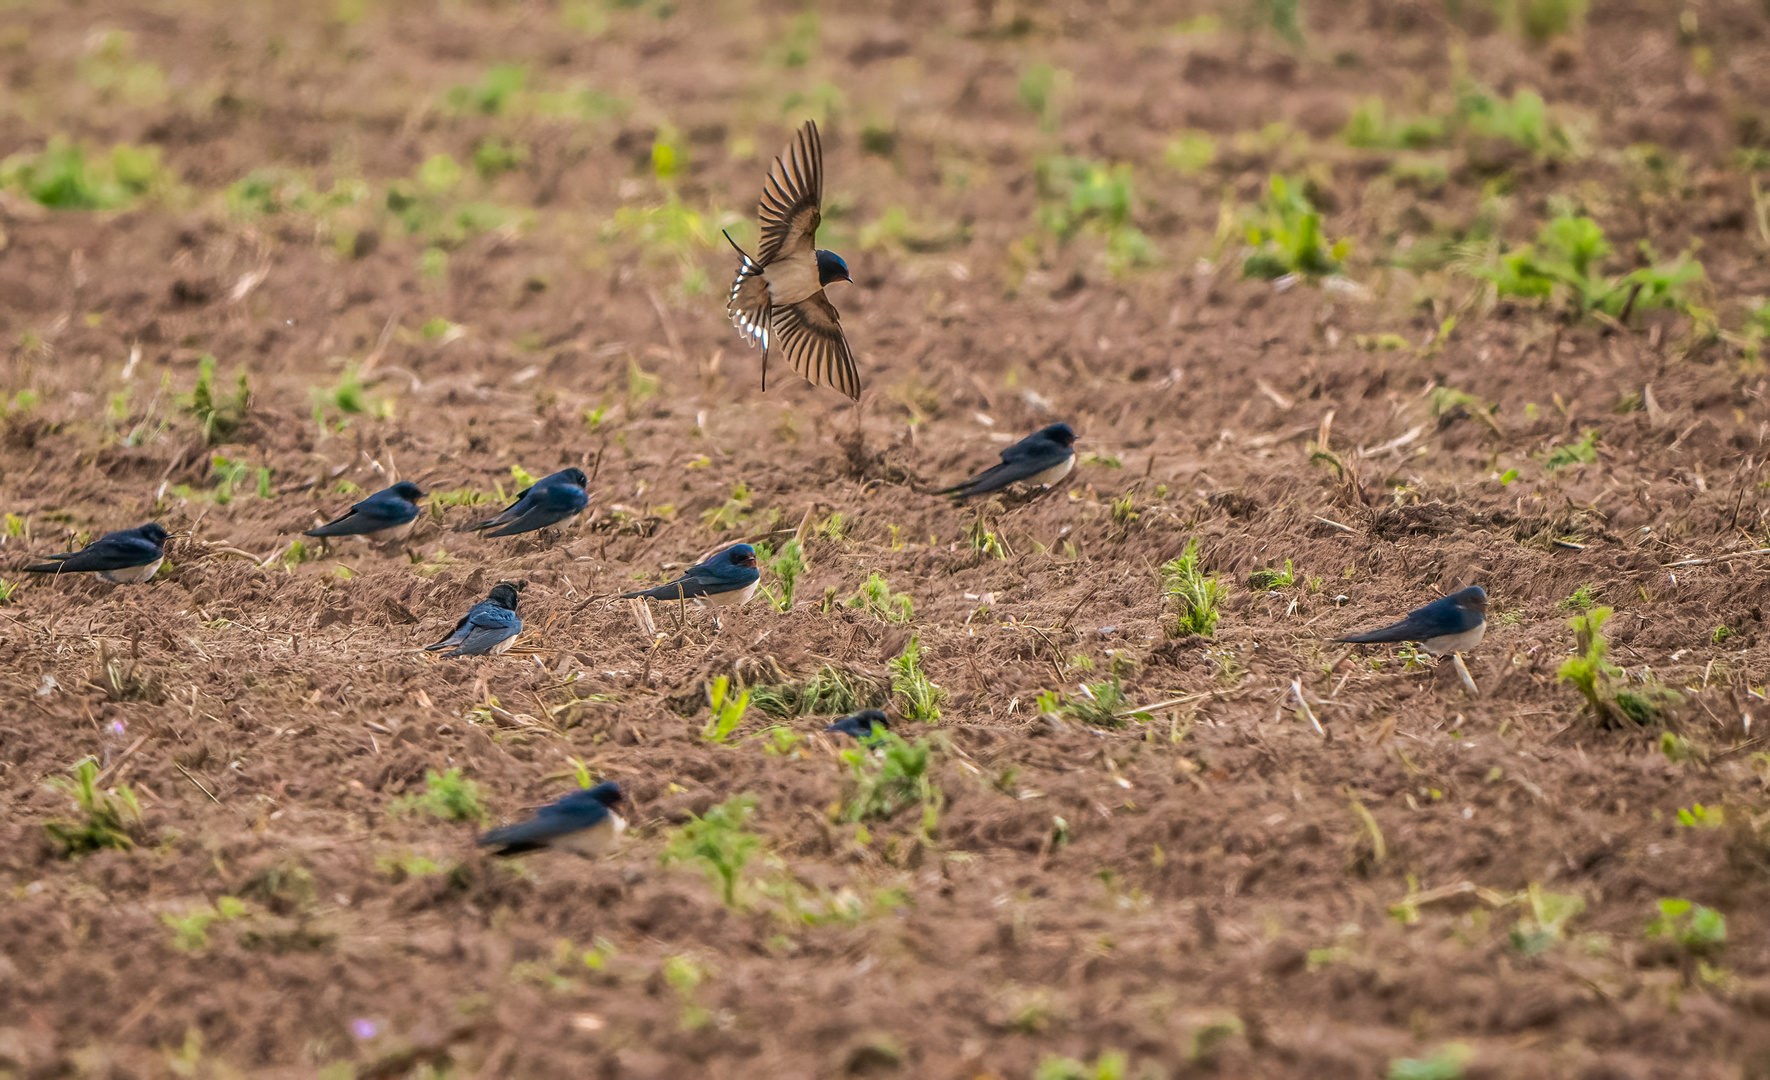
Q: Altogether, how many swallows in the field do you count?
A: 10